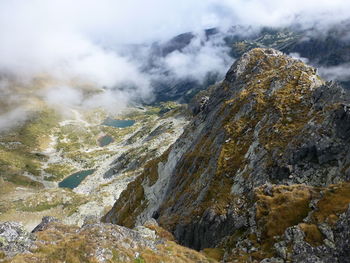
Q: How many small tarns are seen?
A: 3